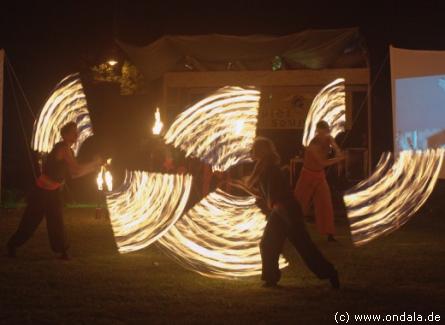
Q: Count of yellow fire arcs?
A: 6